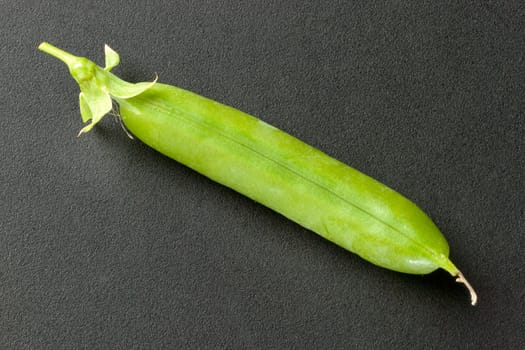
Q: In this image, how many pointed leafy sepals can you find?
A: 4